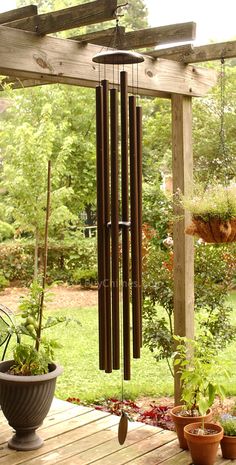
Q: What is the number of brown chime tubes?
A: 6